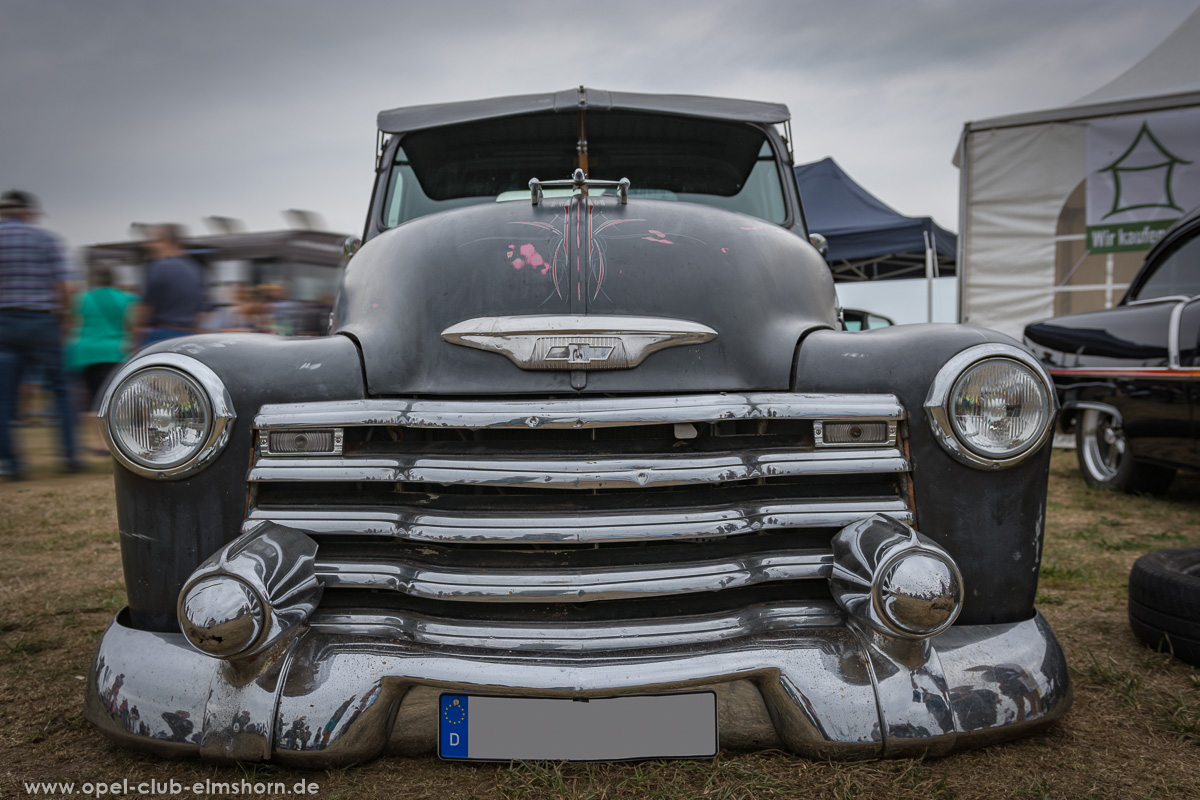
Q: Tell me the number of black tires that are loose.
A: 1